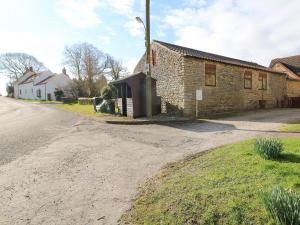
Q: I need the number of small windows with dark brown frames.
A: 3